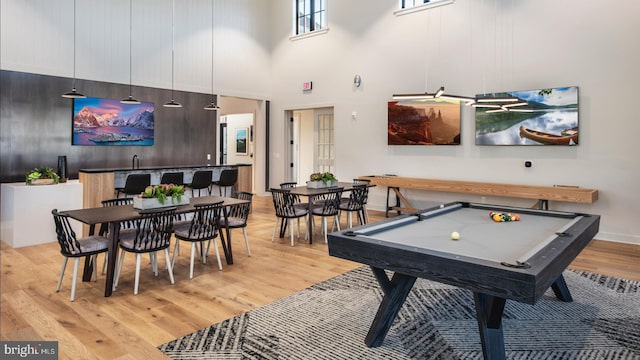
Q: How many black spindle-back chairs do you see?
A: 12